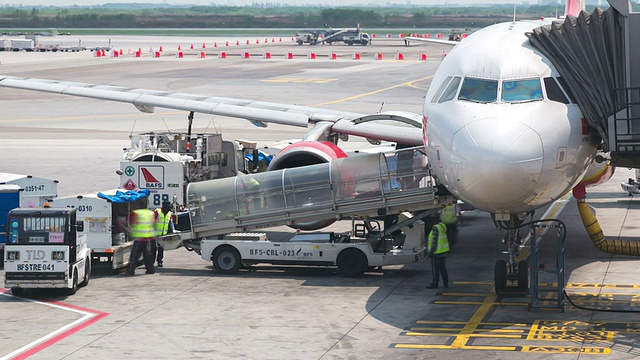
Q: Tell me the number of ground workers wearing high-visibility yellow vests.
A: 4